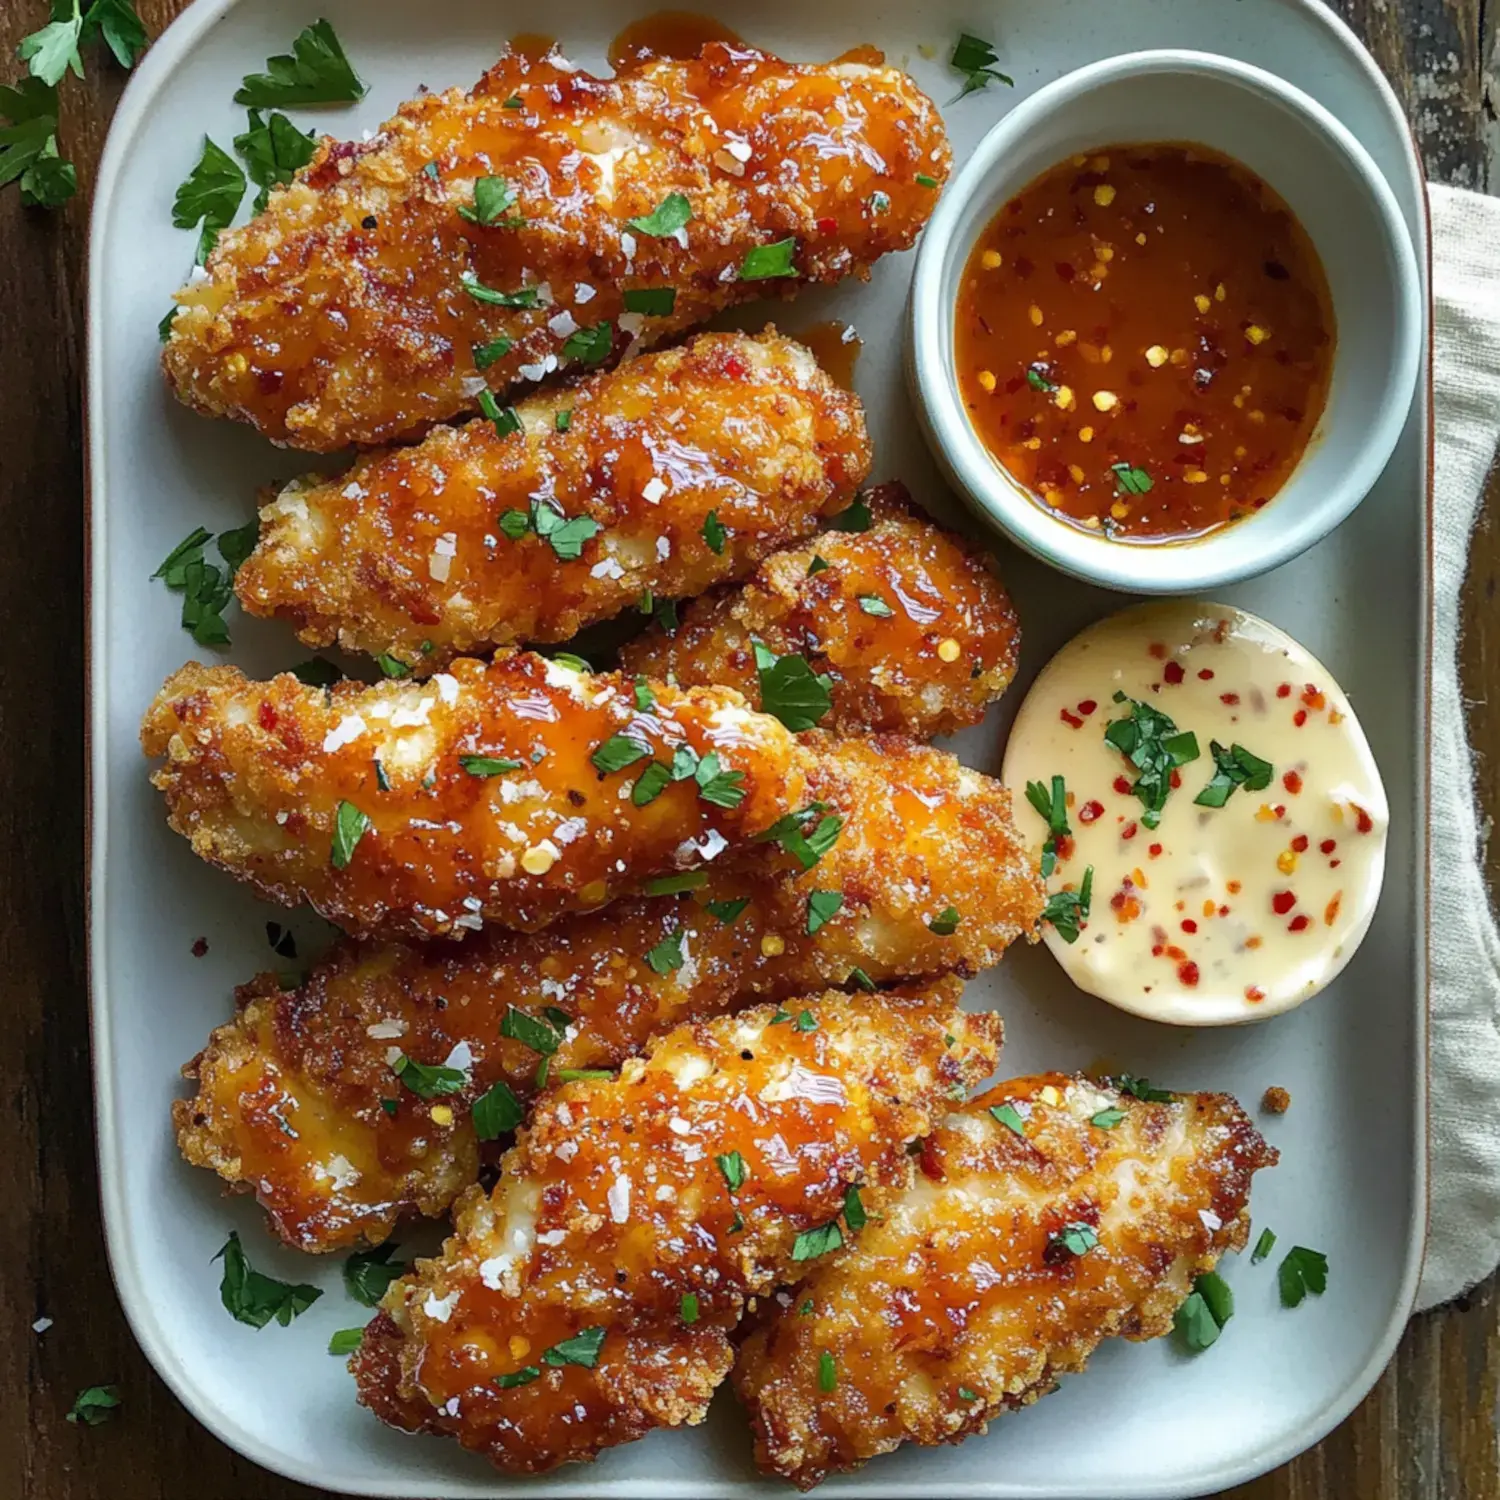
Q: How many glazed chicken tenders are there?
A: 7